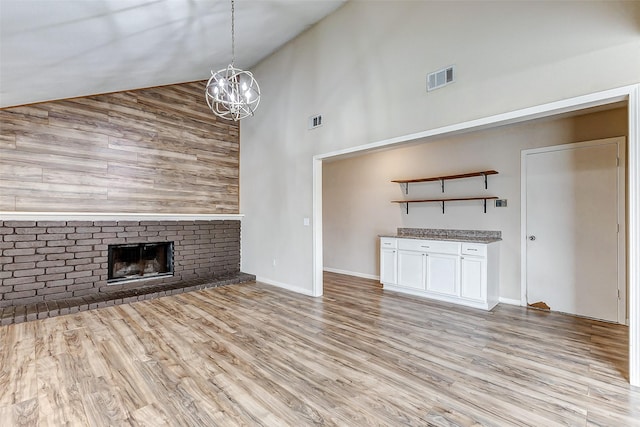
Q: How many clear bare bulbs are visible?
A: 5